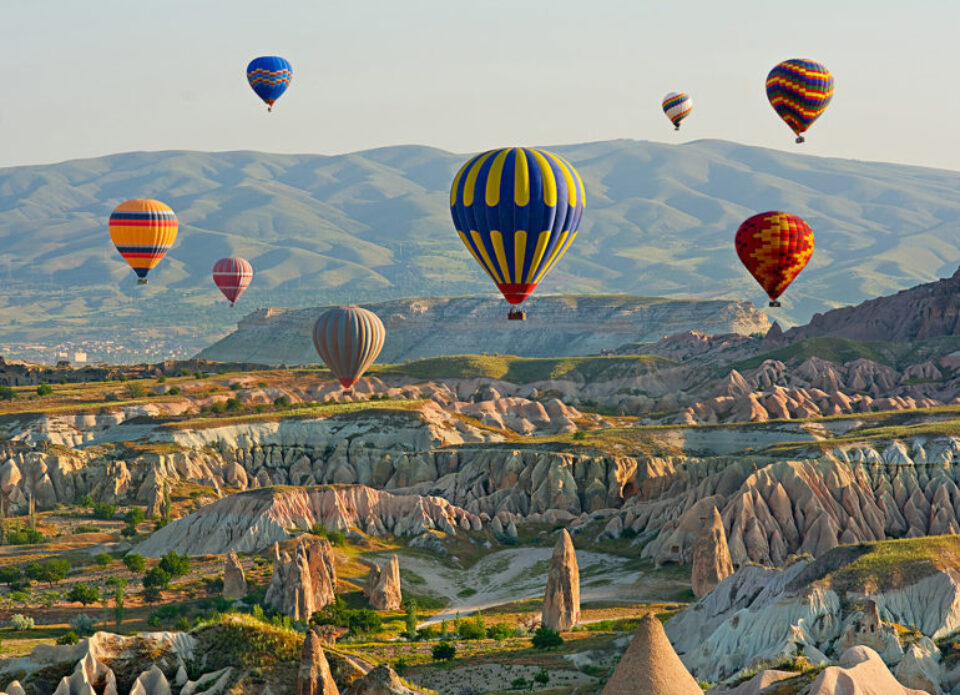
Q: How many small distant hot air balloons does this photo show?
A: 3